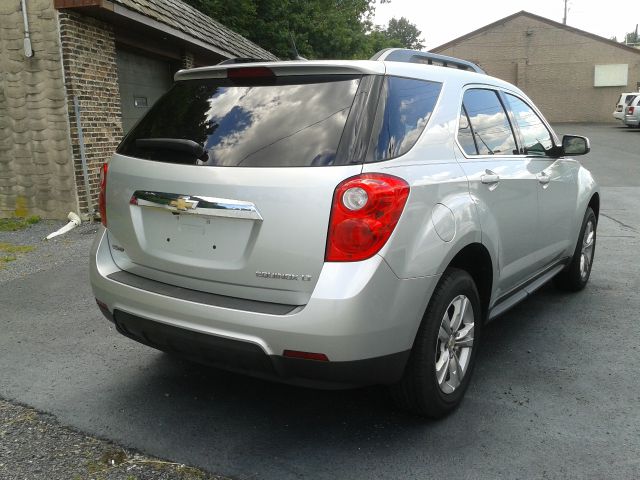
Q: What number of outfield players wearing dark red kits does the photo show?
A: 0